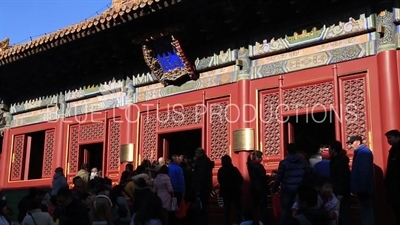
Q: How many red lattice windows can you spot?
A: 11